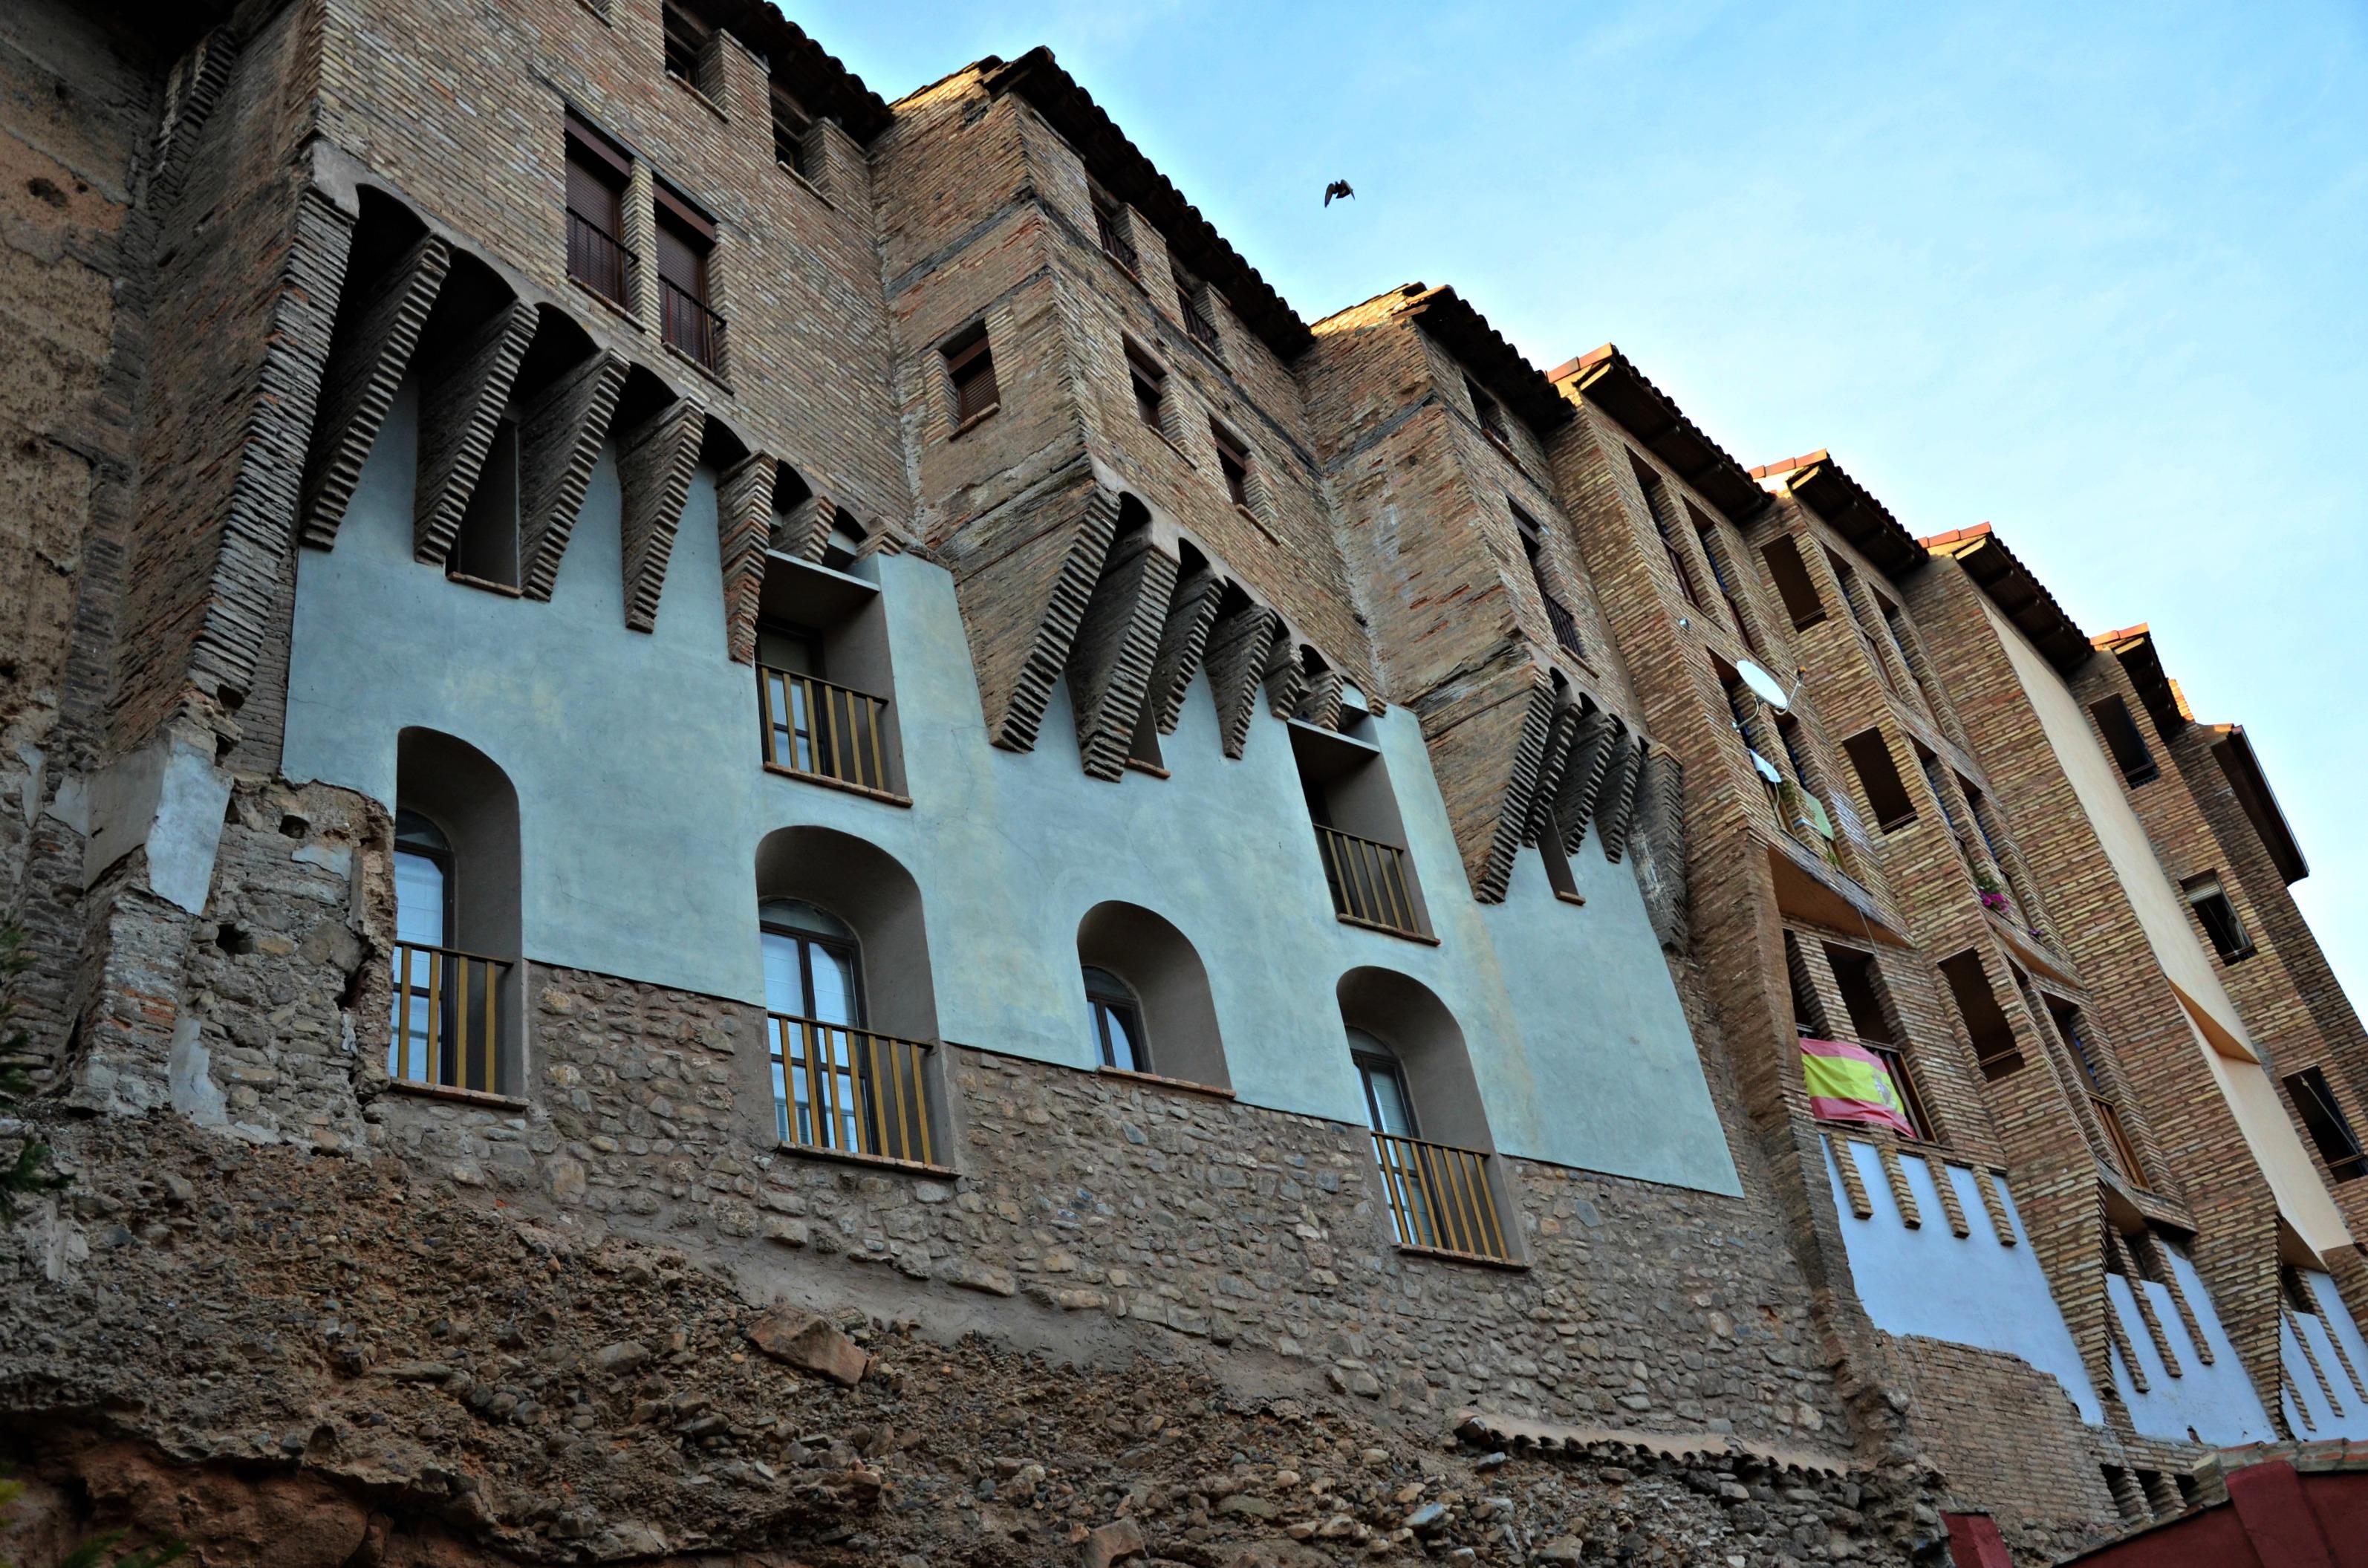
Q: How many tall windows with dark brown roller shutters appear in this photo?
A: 2